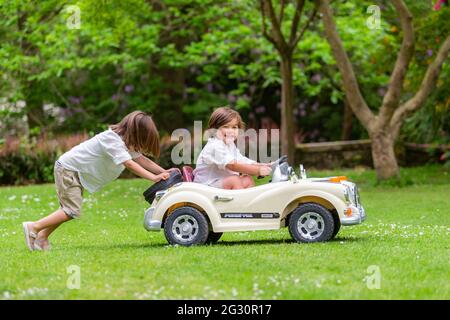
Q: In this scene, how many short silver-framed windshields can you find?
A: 1